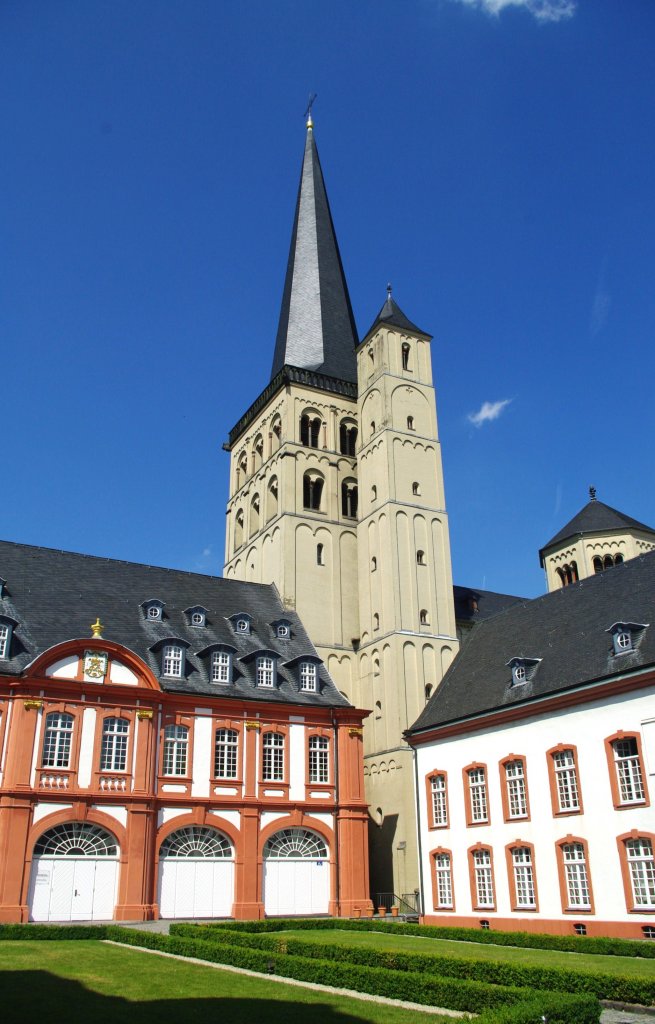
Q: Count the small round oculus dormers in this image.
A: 6